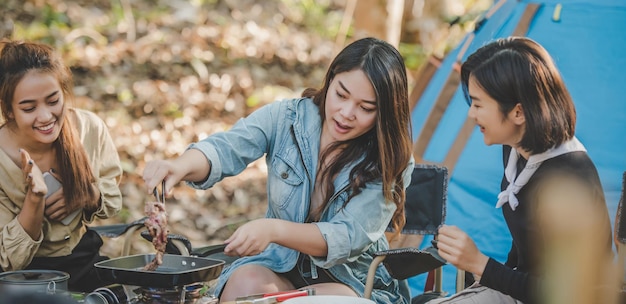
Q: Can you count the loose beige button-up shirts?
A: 1